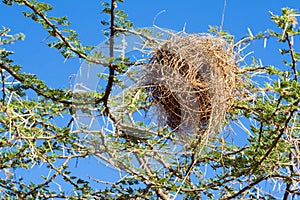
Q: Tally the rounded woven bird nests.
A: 1